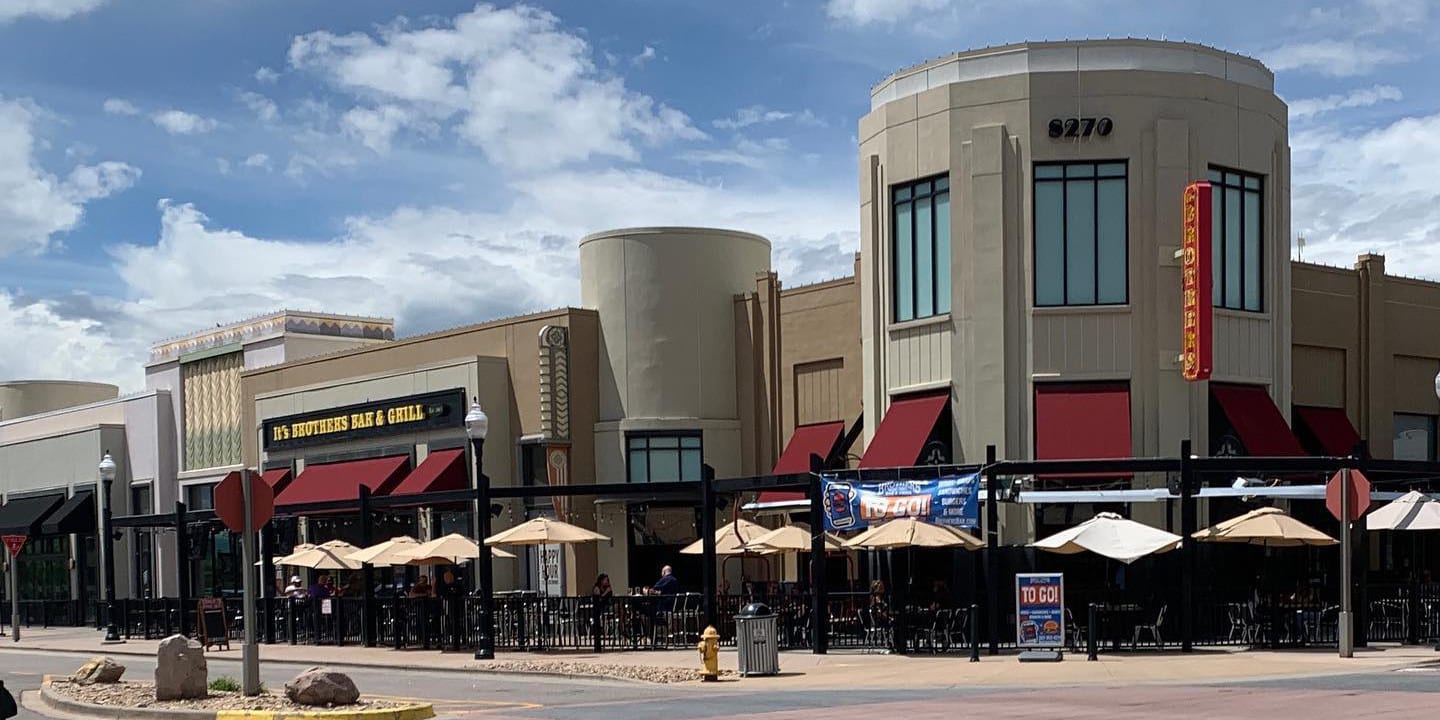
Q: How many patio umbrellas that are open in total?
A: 11